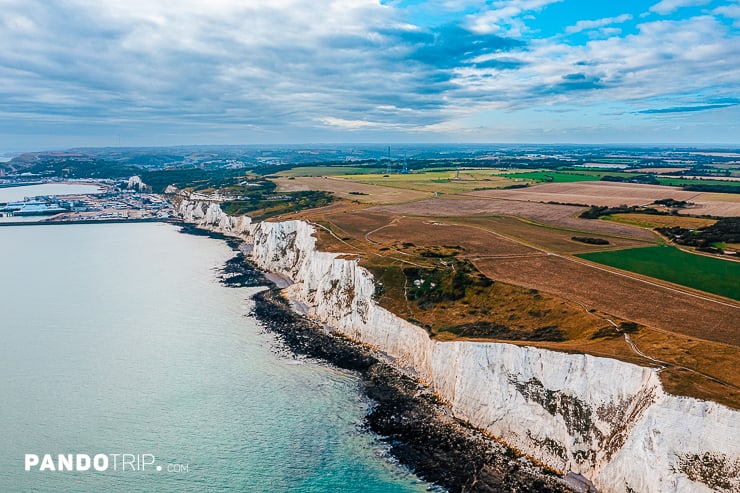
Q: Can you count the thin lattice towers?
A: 2